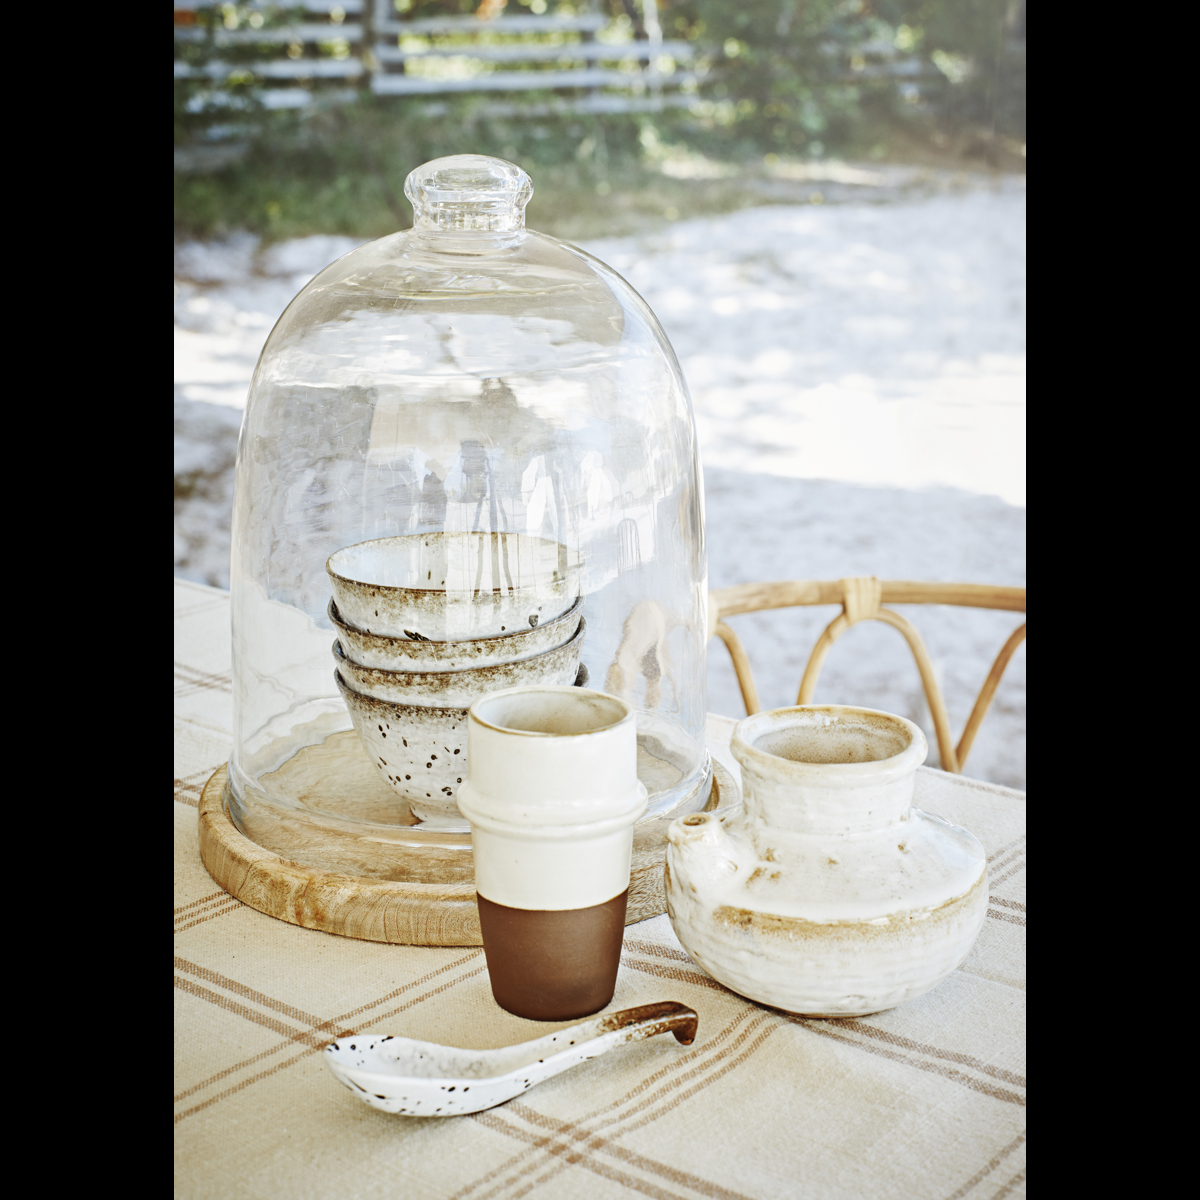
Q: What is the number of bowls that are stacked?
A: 4